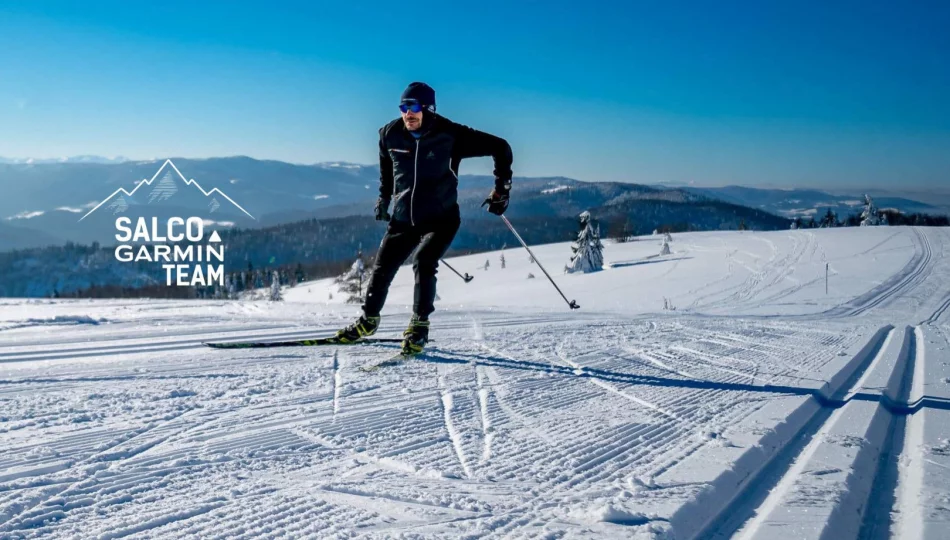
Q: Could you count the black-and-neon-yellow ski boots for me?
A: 2